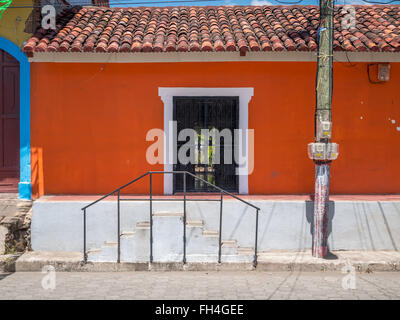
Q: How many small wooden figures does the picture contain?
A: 0